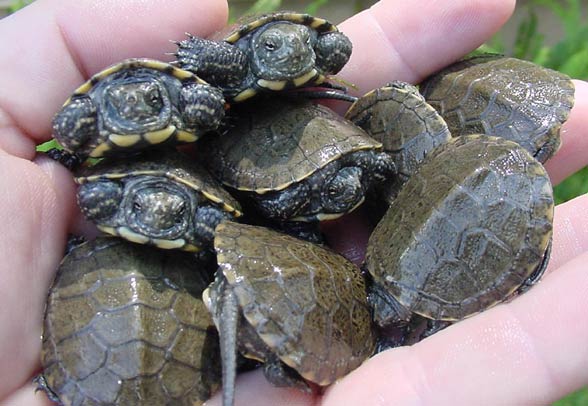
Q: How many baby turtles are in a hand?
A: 9